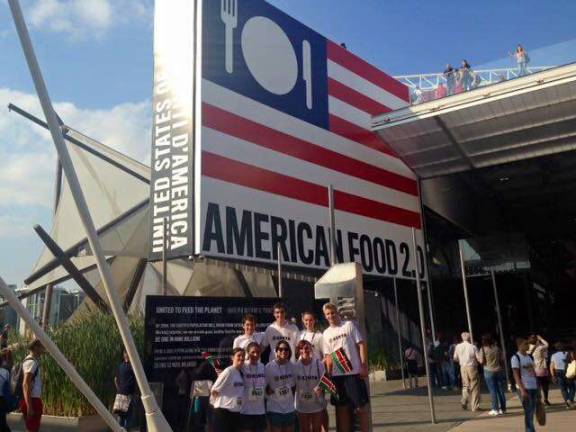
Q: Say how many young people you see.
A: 8